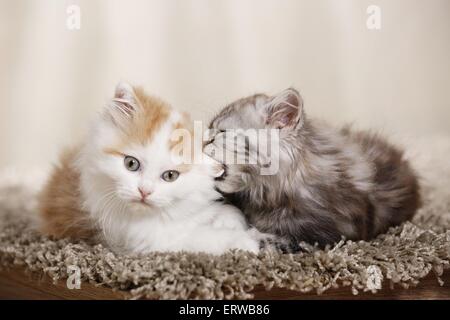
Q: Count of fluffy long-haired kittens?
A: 2